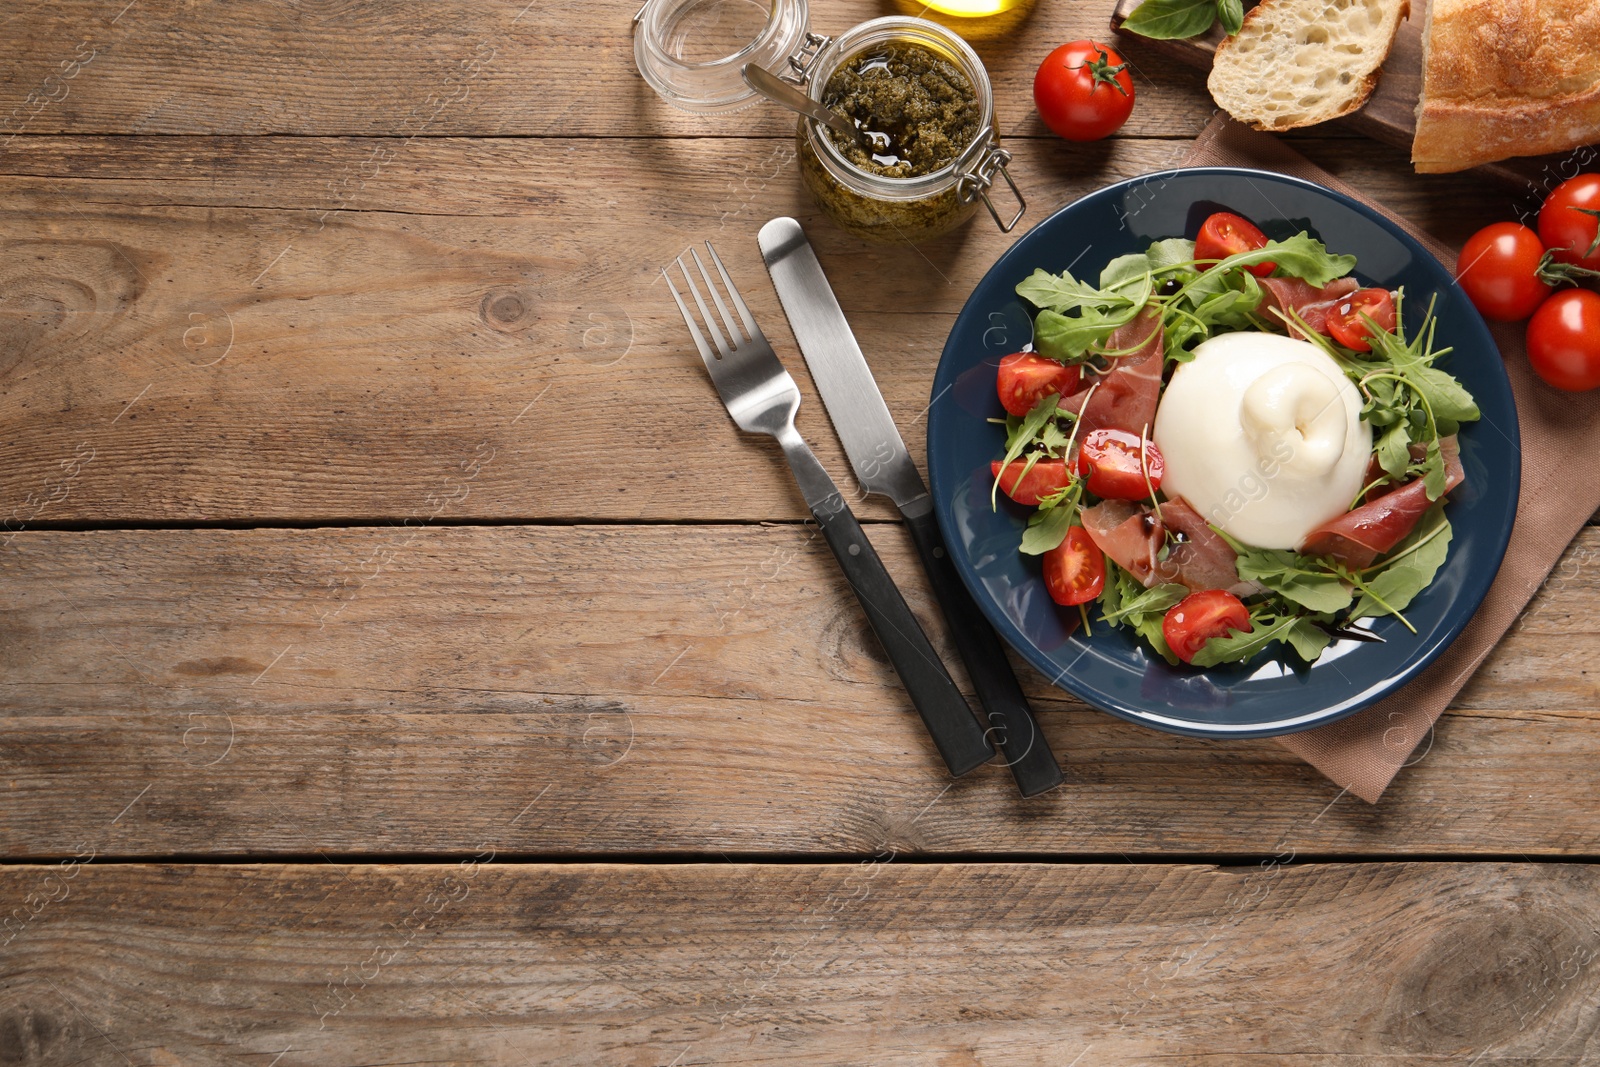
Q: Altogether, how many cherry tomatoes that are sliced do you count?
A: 7